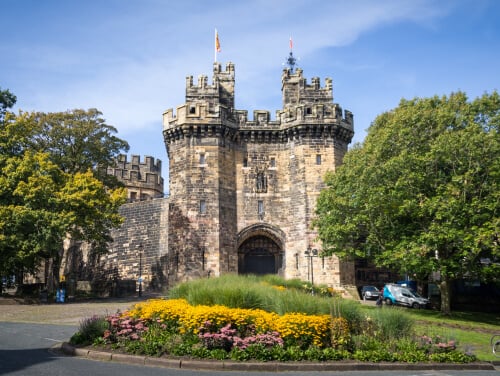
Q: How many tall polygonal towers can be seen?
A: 2